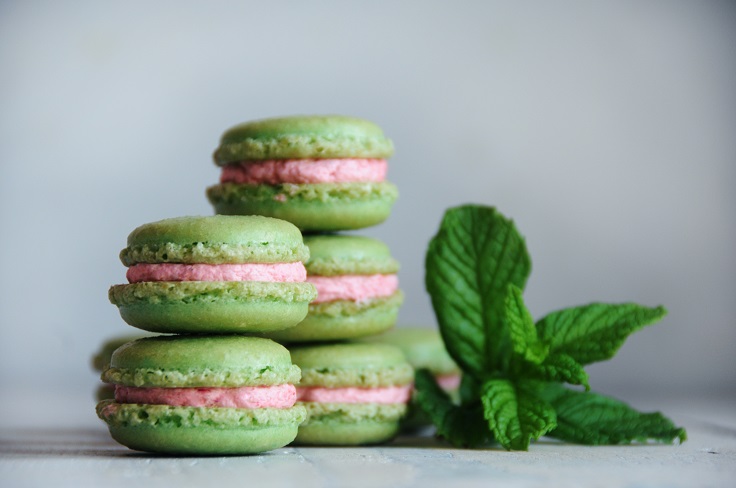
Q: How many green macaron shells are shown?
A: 14